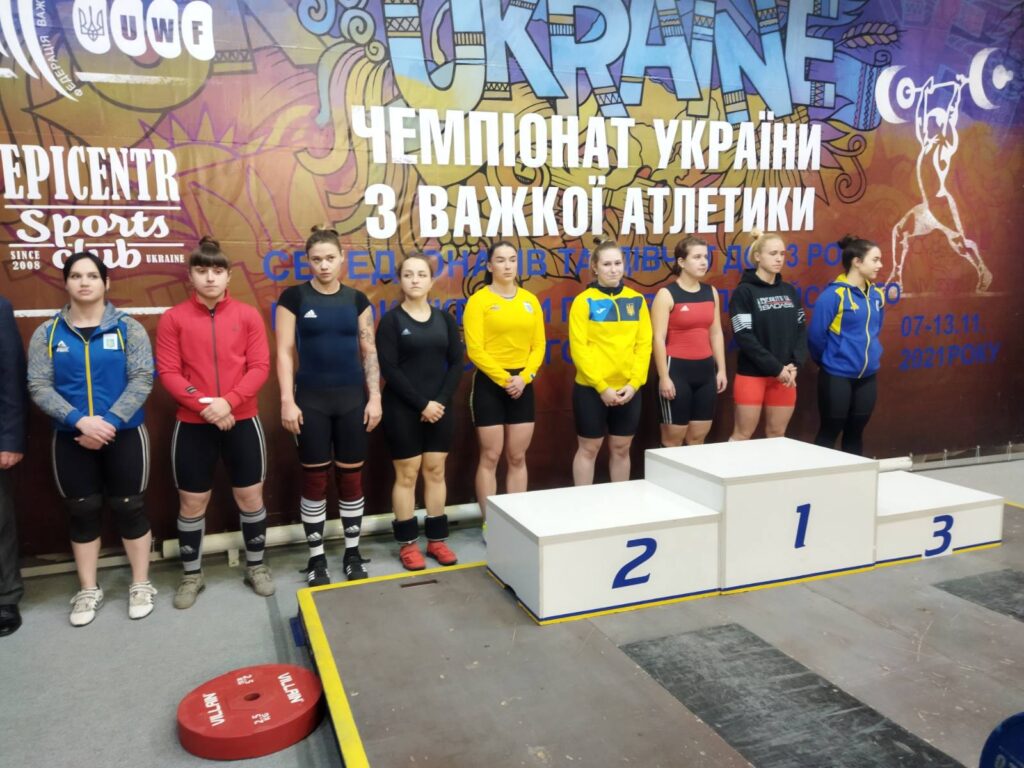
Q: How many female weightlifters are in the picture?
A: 9